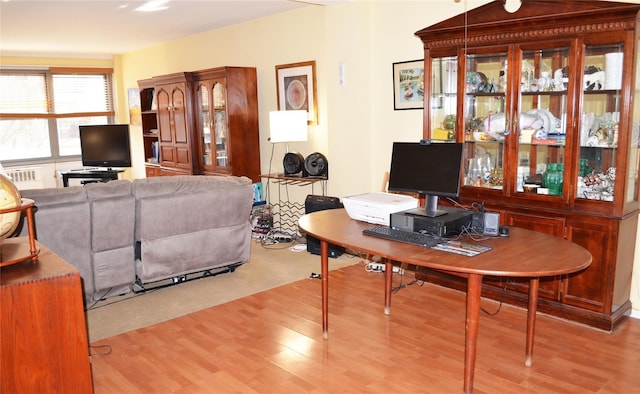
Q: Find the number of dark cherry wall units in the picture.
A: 2